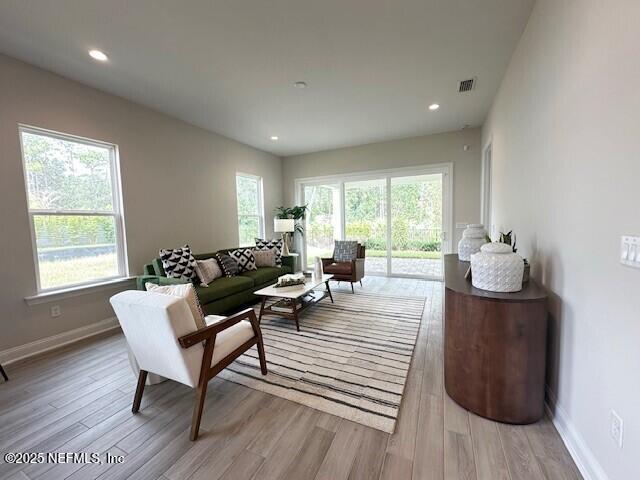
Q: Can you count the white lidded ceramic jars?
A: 2